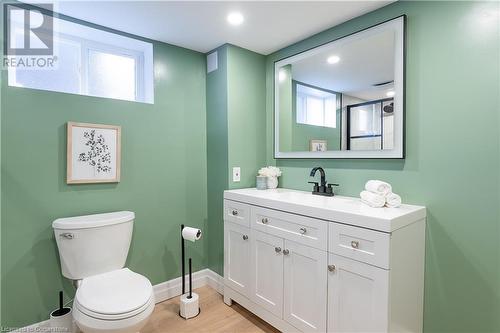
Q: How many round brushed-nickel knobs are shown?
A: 8